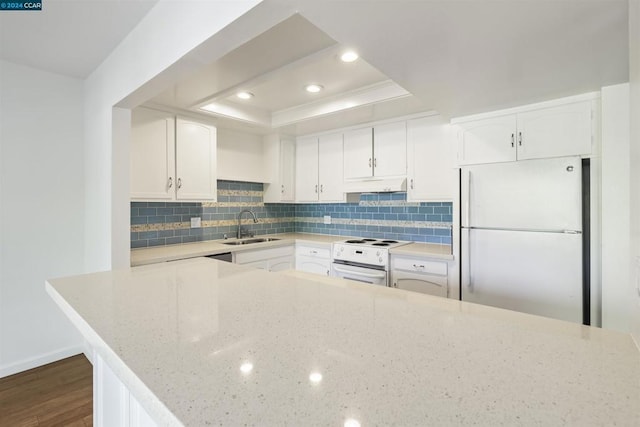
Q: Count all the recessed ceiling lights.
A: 3